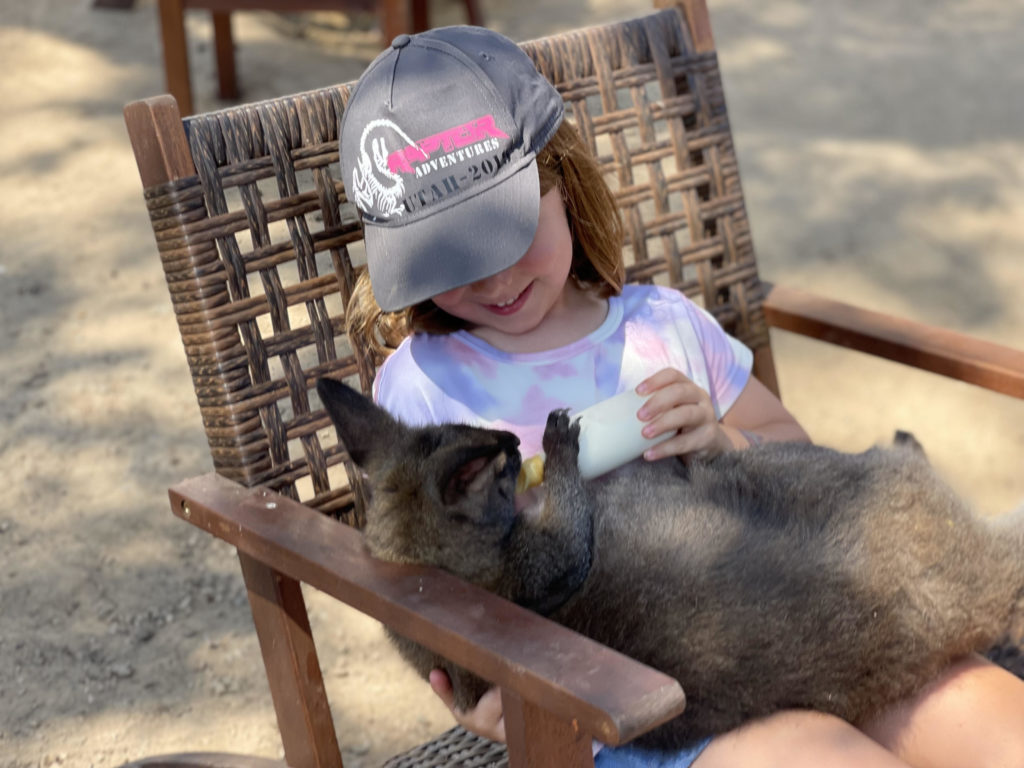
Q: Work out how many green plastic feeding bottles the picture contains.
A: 0